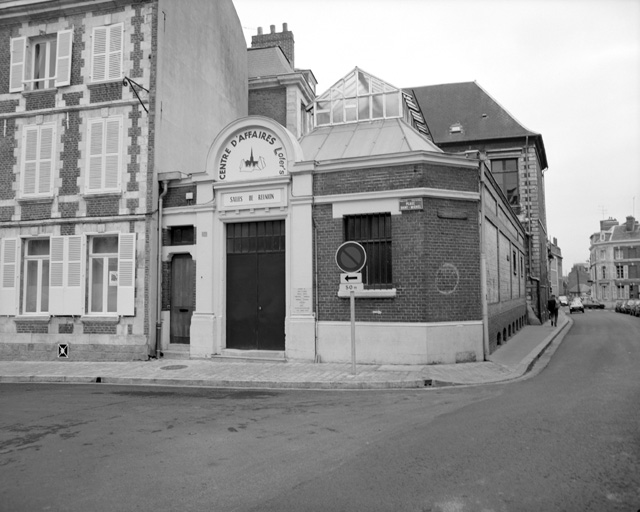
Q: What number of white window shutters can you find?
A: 12